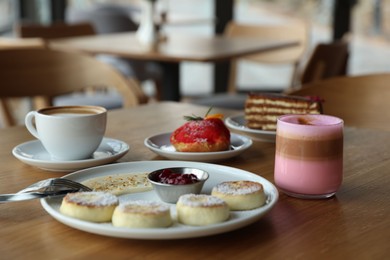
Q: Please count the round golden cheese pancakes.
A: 4